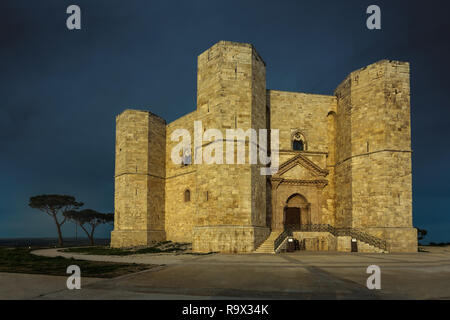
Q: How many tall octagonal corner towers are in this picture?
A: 3